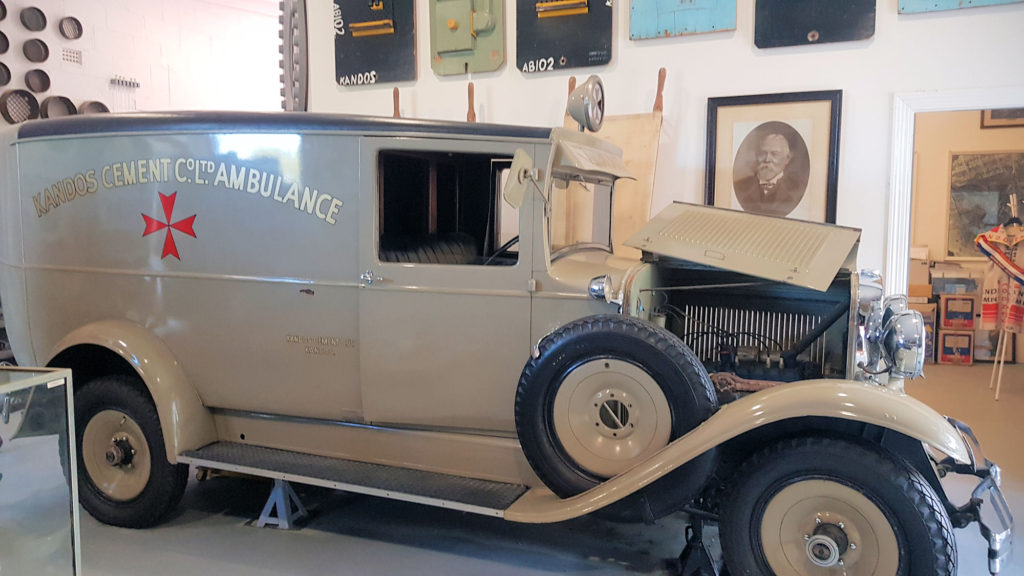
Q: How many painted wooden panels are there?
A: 6